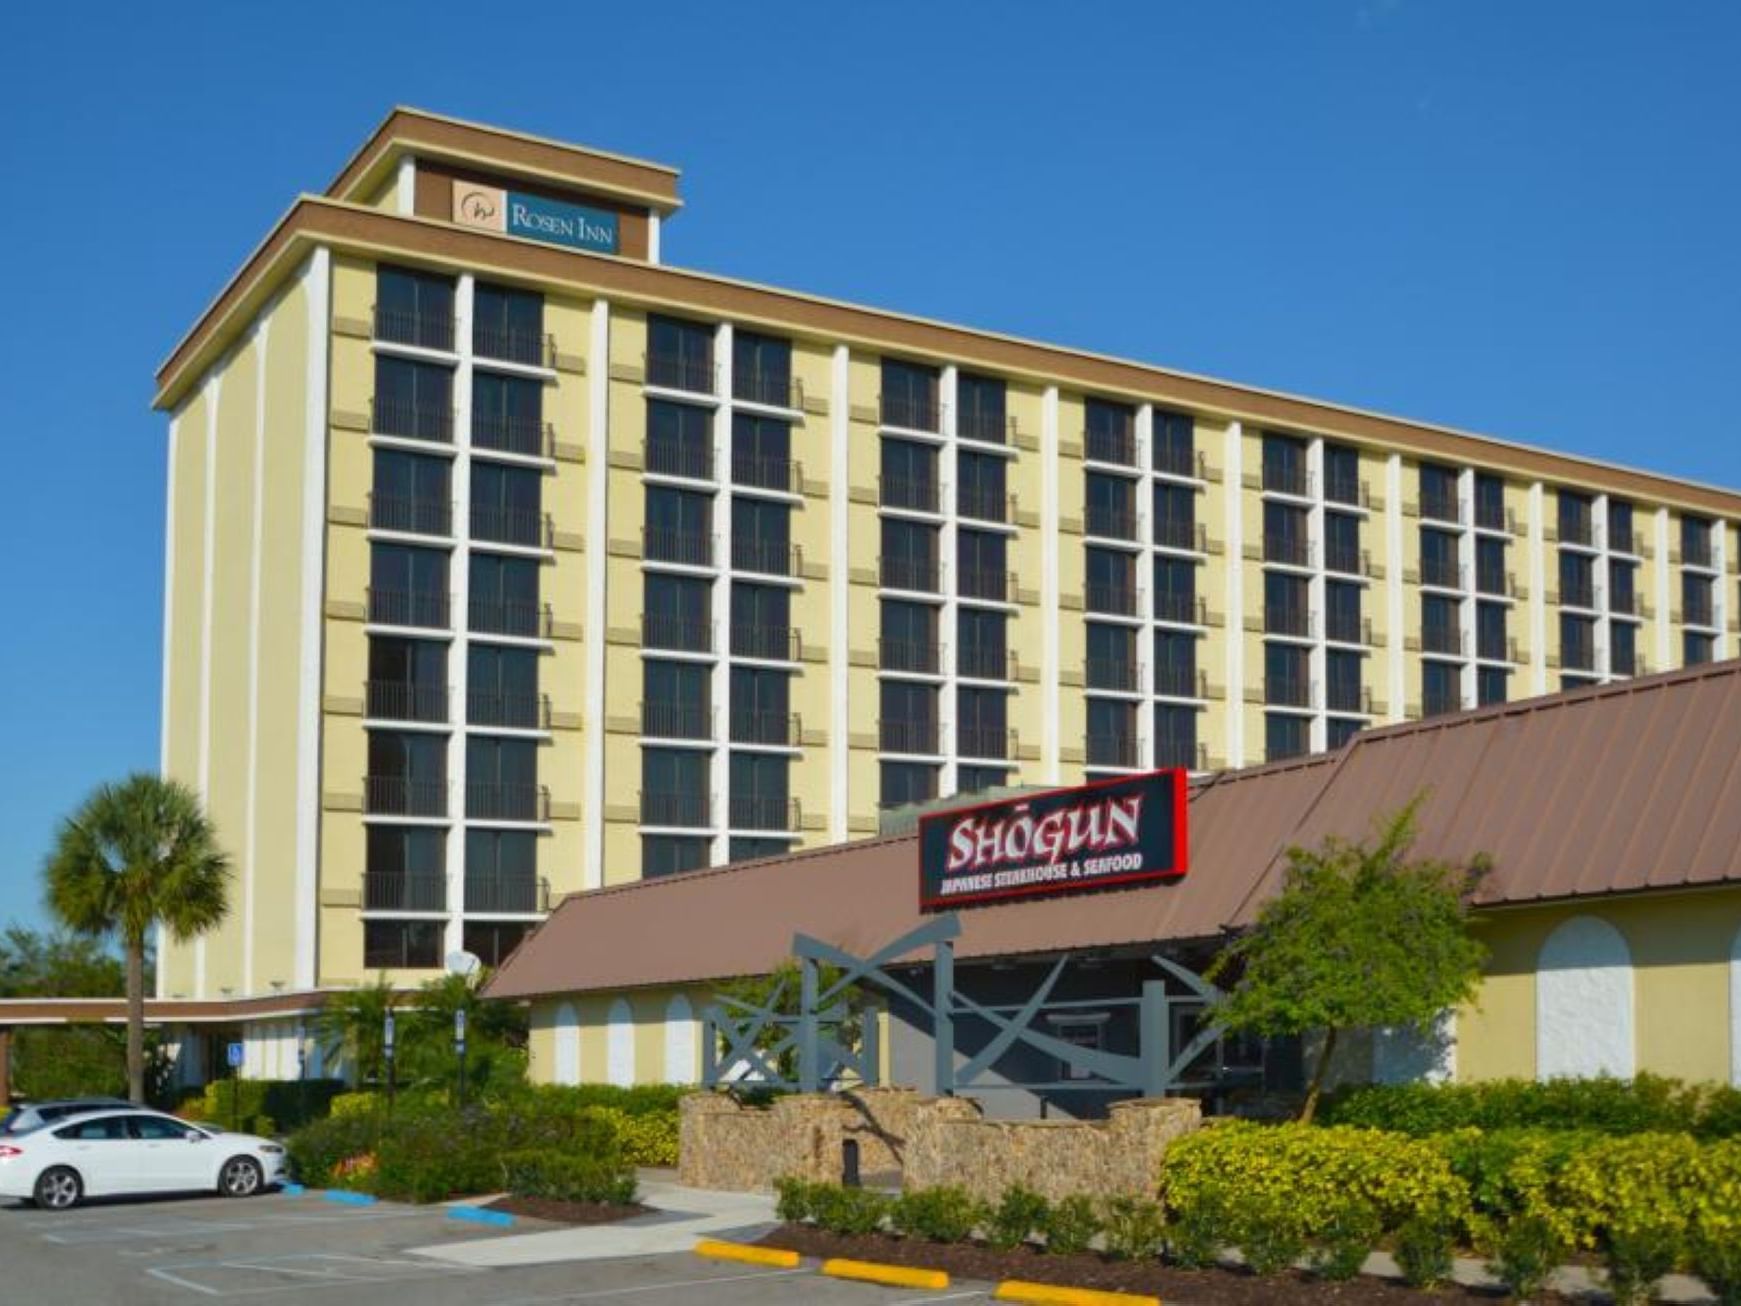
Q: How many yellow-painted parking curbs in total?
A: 3